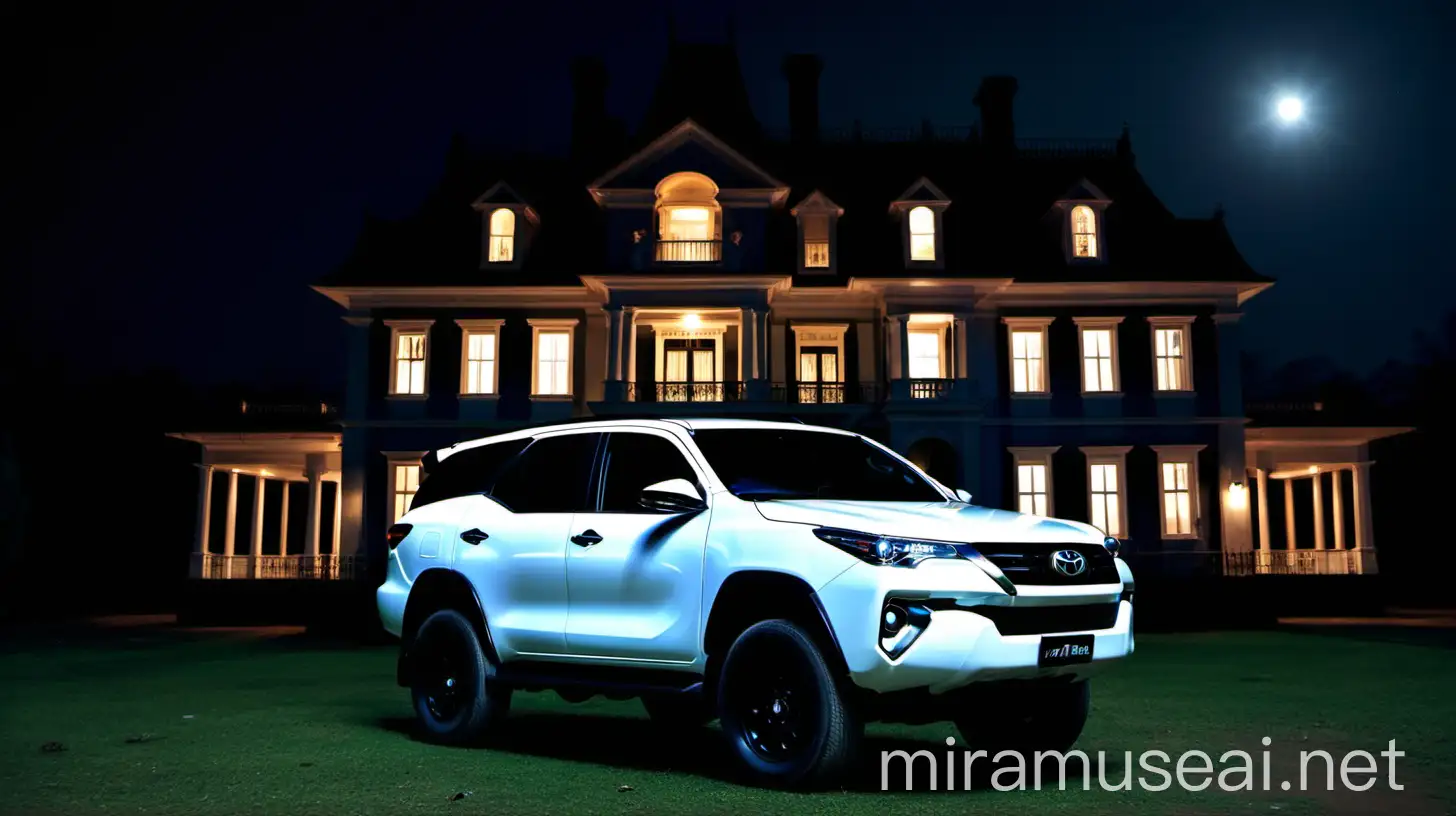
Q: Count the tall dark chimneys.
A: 3